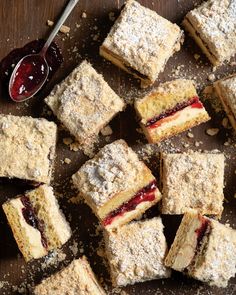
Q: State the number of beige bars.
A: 12